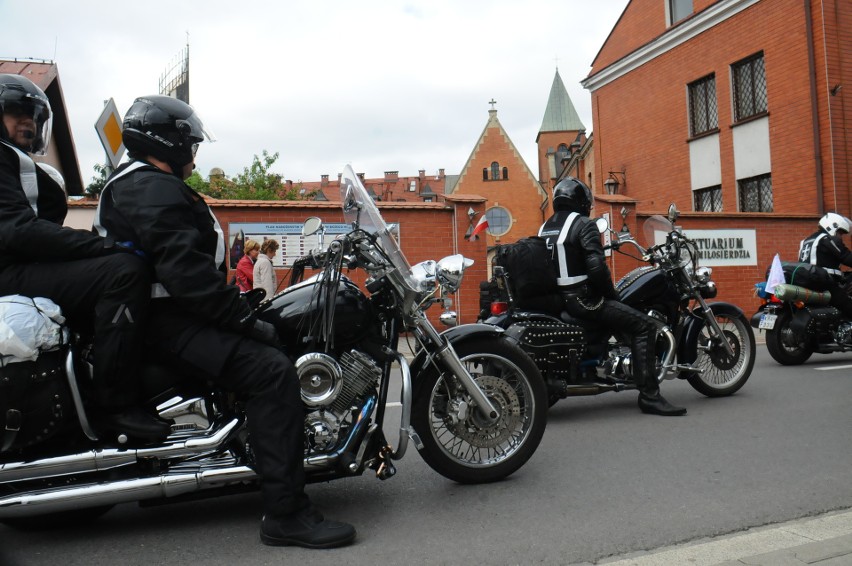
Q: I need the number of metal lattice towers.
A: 1